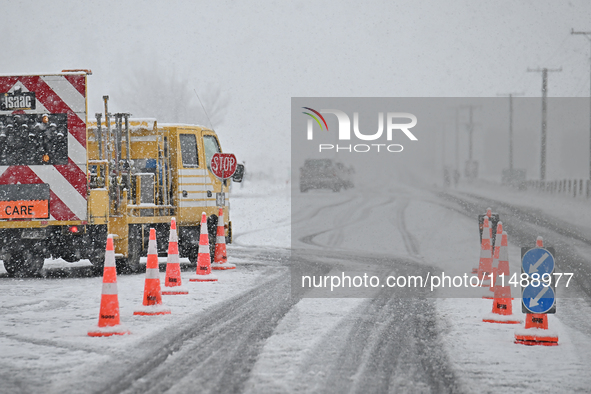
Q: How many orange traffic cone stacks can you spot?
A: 10